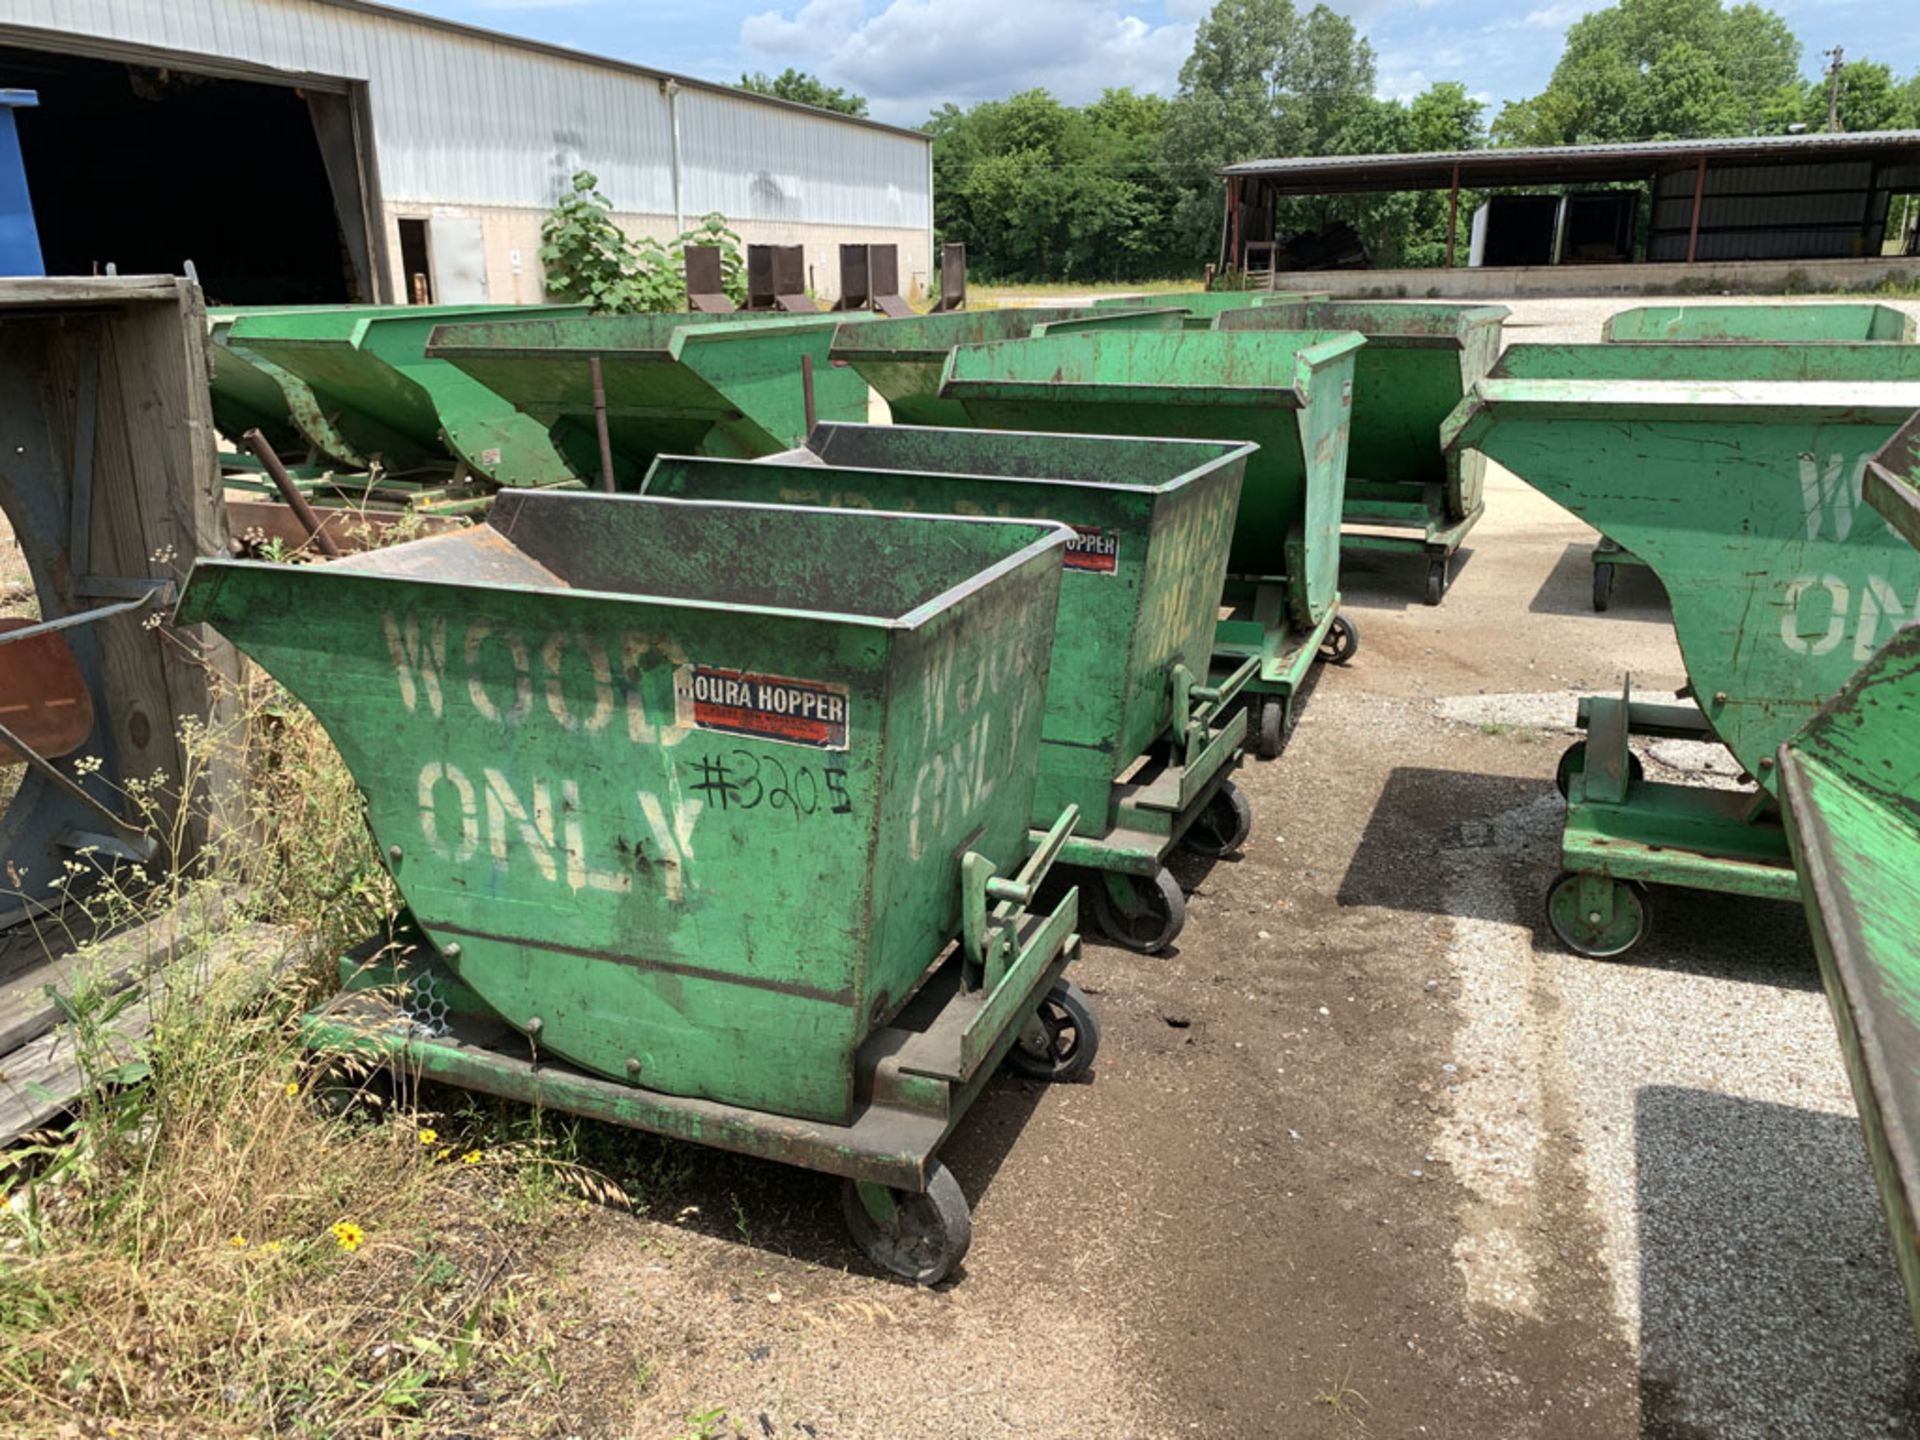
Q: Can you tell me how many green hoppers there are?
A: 13